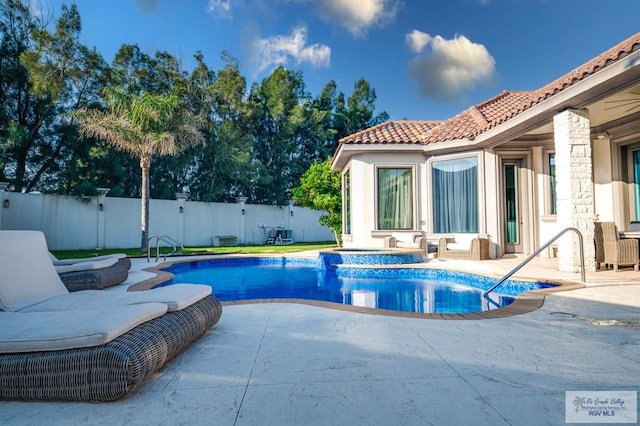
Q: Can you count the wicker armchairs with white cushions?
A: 2